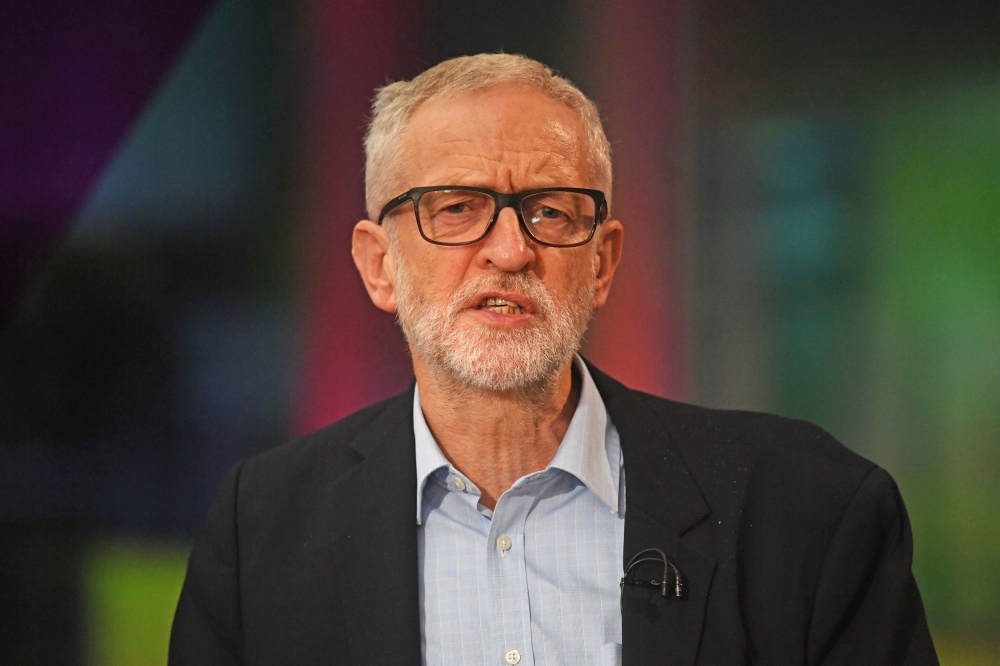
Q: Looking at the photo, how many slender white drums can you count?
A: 0